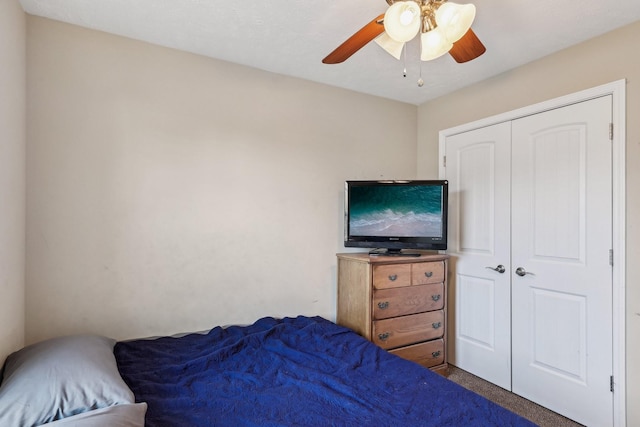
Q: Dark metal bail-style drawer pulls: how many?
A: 7